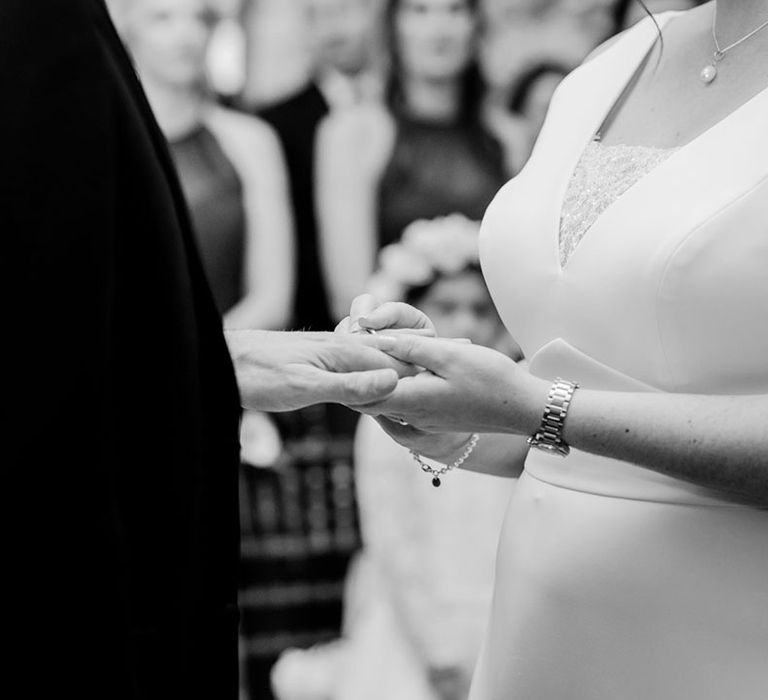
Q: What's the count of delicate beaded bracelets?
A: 1